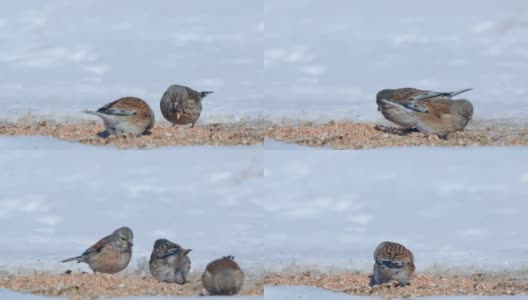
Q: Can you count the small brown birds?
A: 8